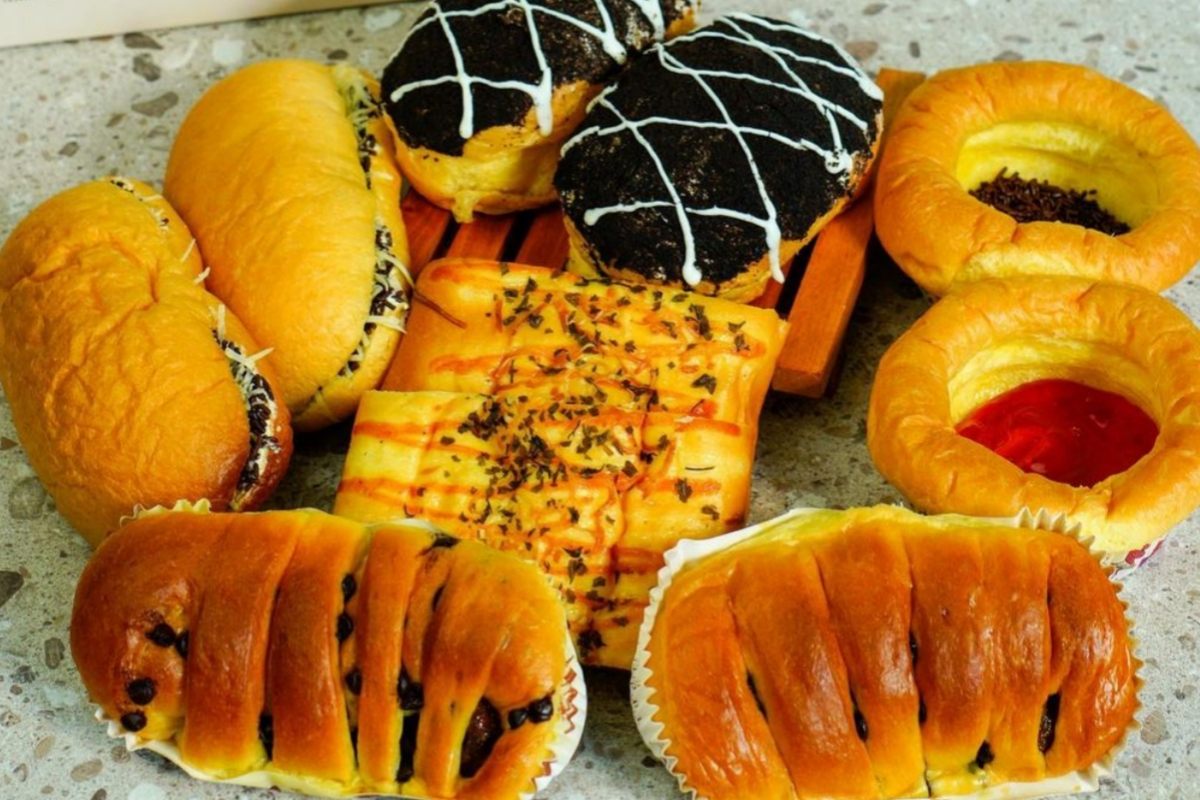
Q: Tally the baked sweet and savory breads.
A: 10